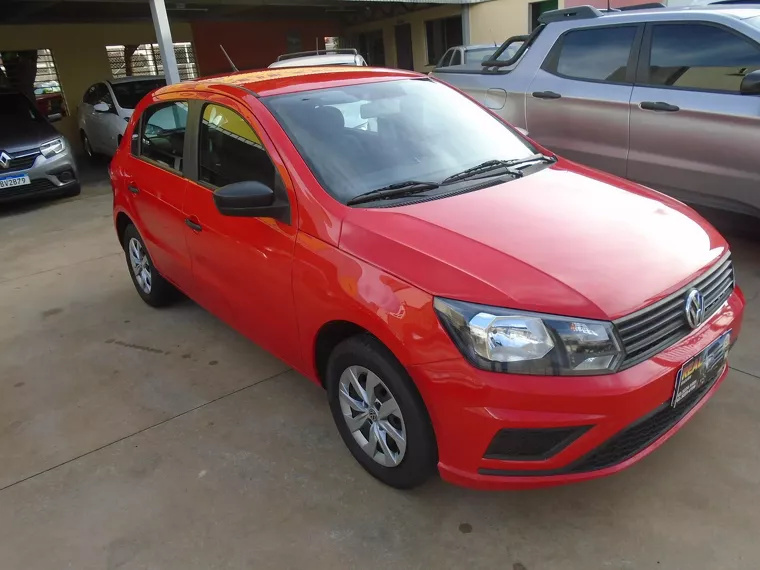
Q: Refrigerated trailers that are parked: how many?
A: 0